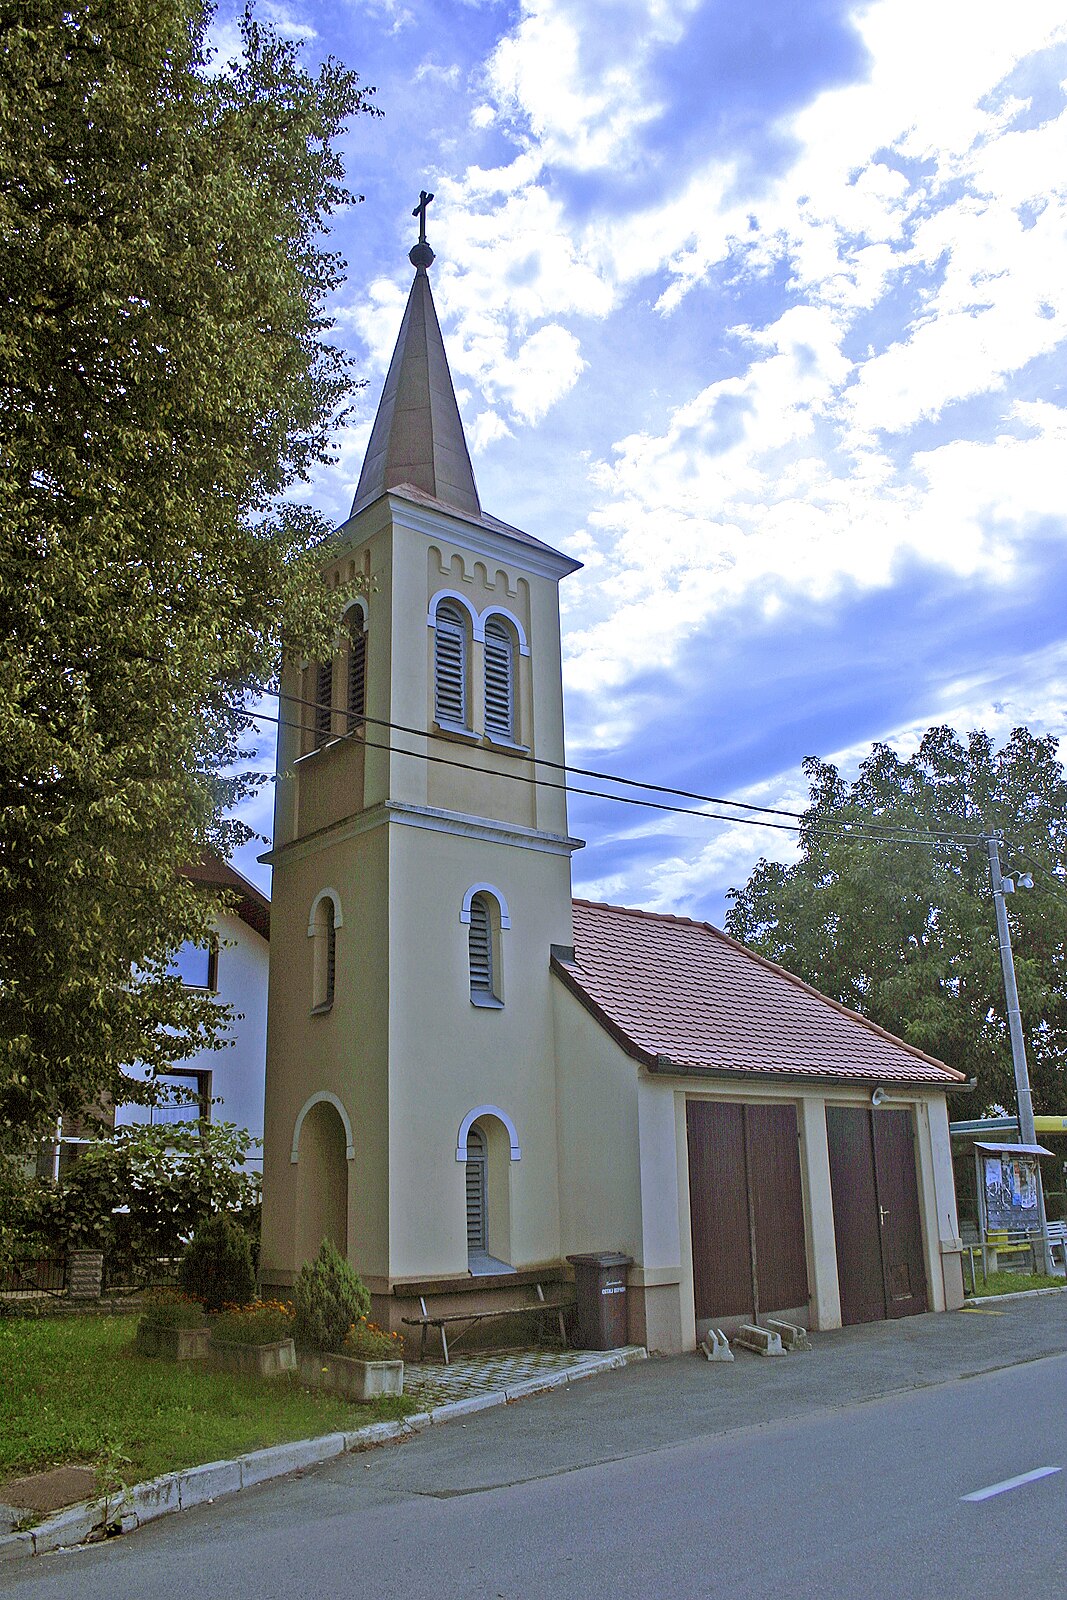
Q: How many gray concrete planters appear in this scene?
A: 3